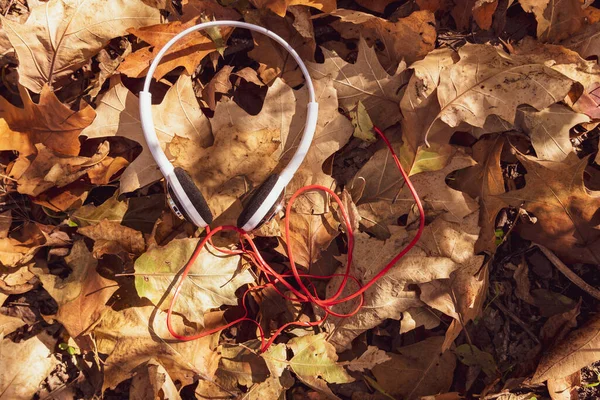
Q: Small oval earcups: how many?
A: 2